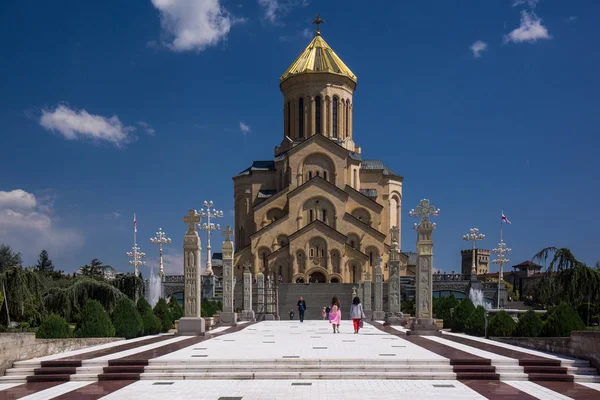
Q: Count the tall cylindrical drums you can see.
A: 1